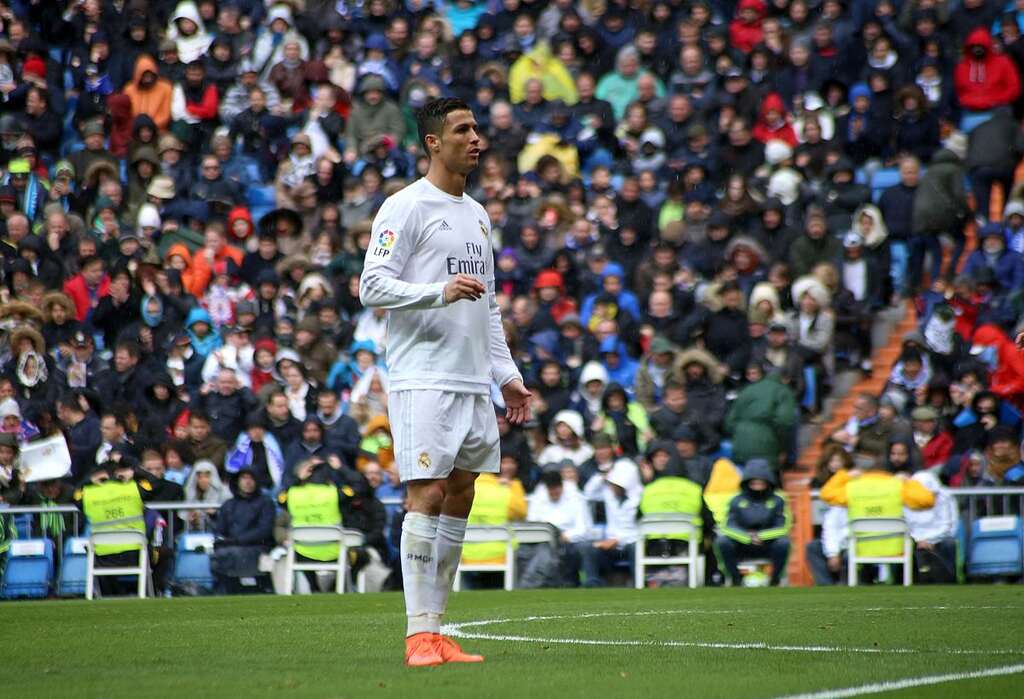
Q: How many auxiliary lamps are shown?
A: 0